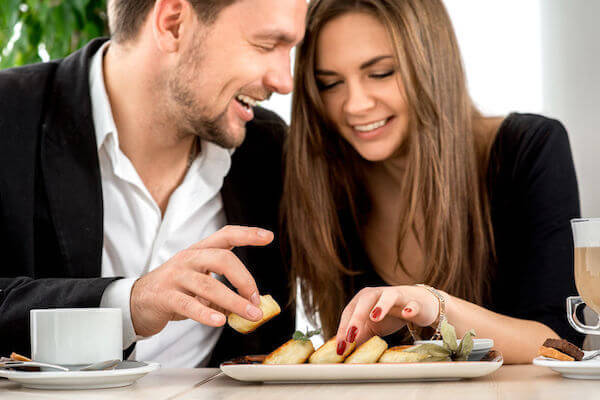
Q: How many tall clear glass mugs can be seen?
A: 1